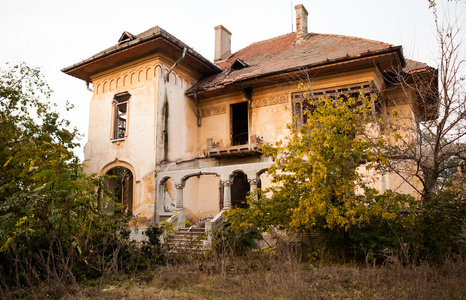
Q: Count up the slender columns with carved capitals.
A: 3